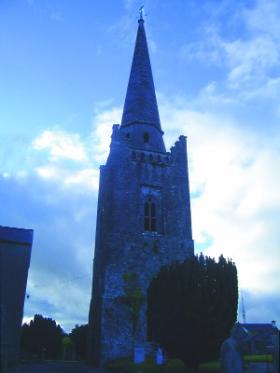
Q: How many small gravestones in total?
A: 2